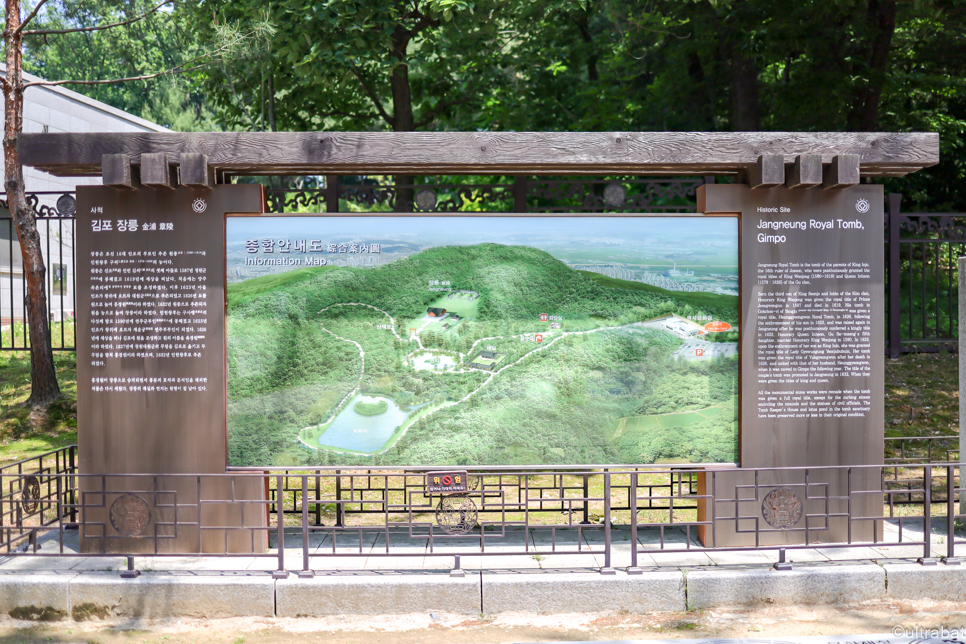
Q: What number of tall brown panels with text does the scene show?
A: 2